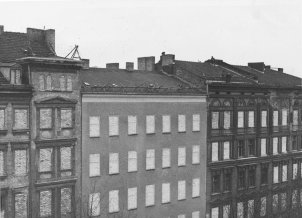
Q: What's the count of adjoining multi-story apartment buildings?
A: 3